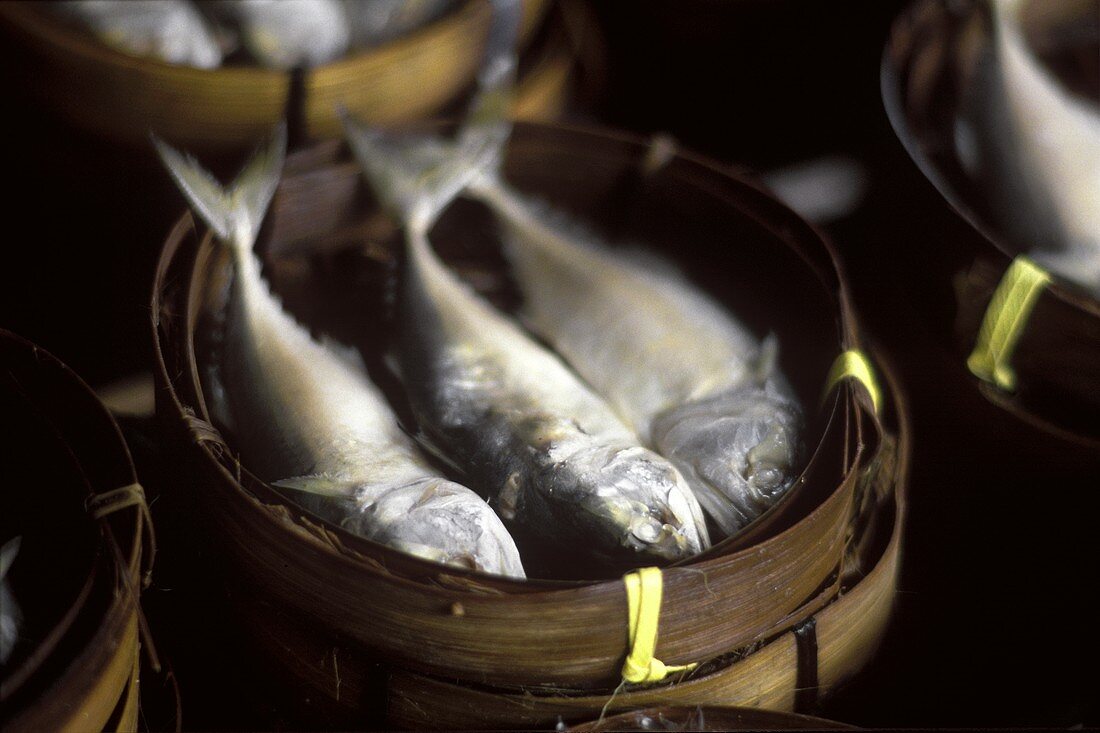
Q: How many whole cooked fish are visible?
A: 3